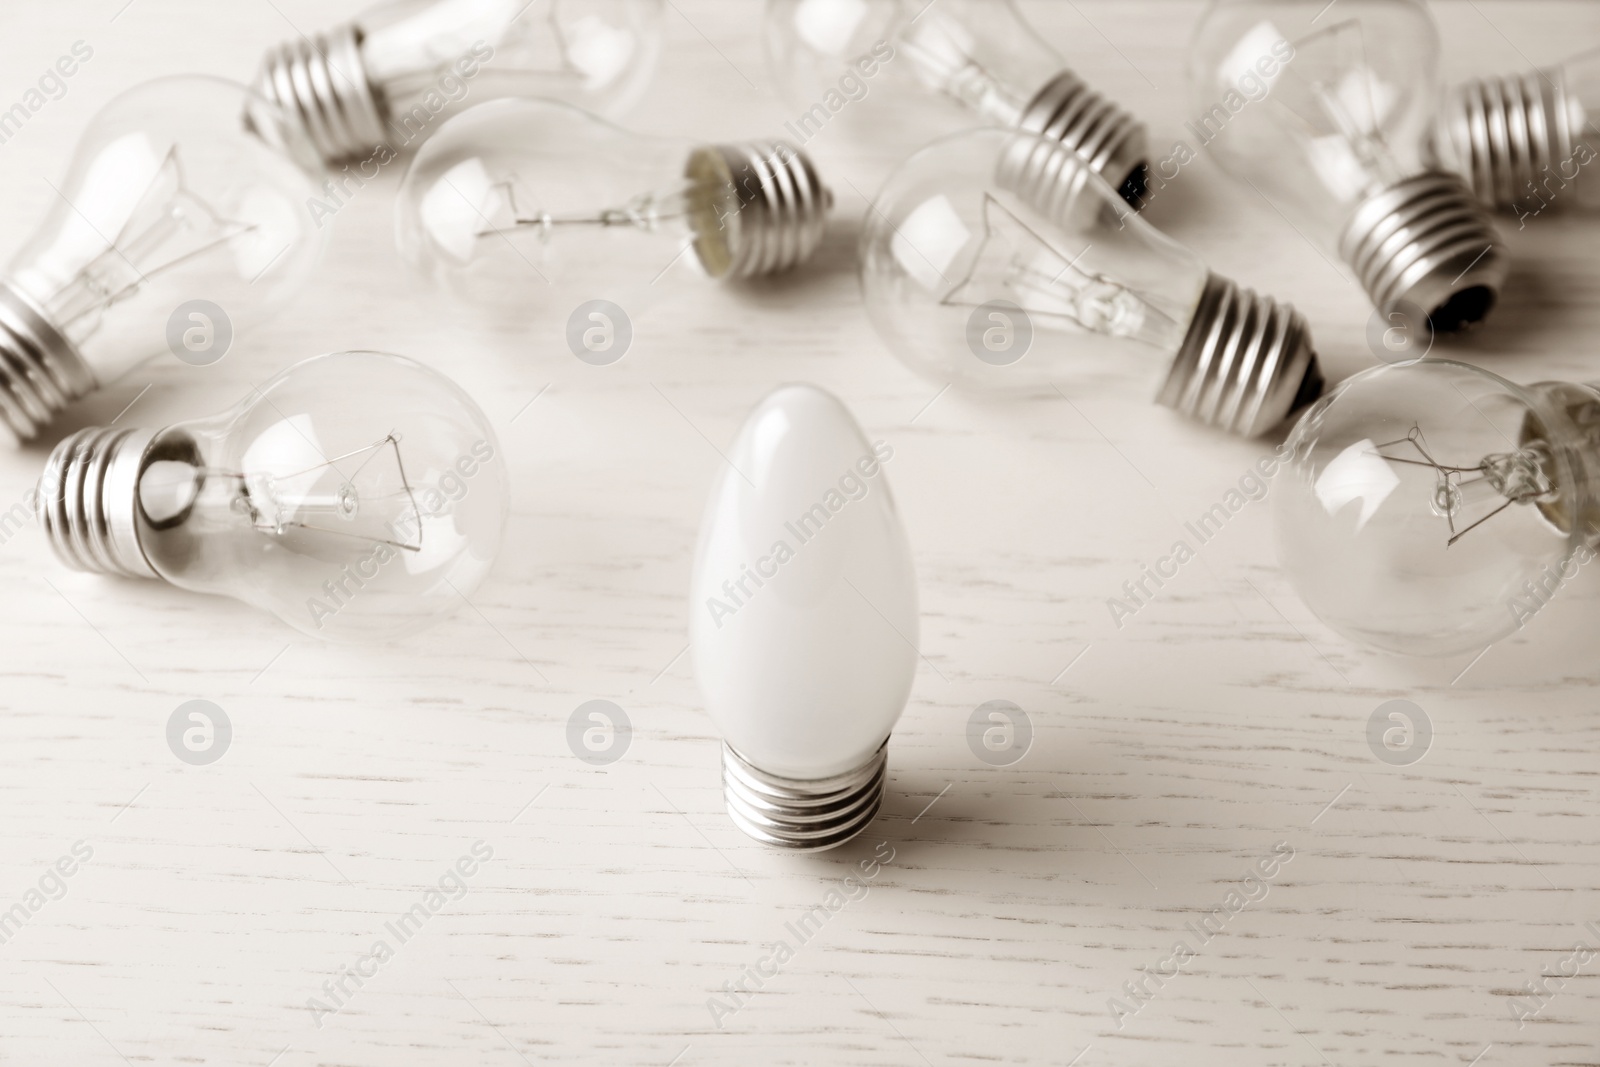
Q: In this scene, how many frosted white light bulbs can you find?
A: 1